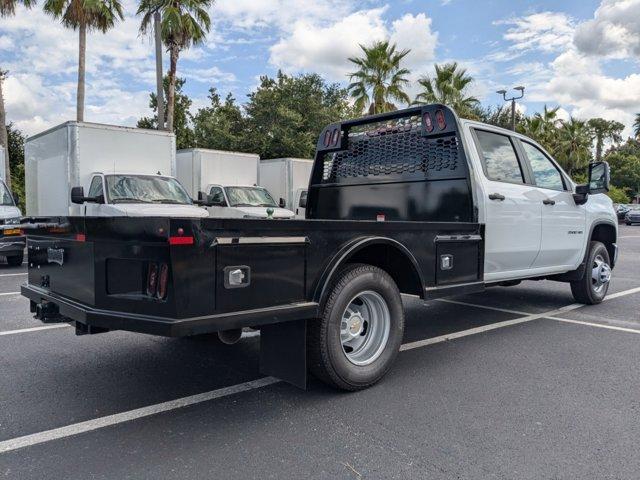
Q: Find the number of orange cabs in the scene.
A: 0